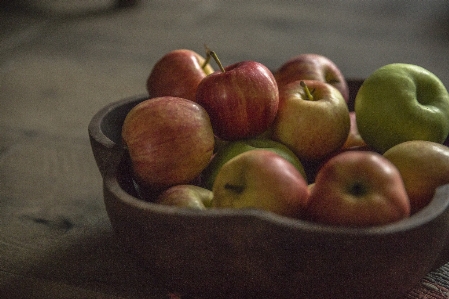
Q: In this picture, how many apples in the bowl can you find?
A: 12